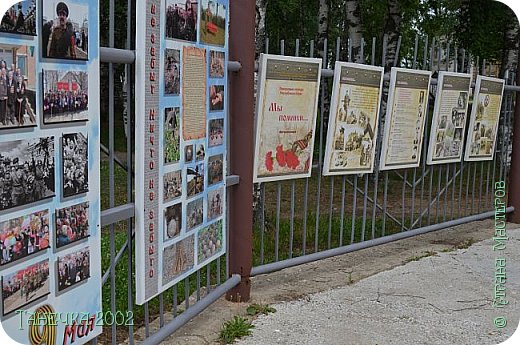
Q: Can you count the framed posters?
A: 5